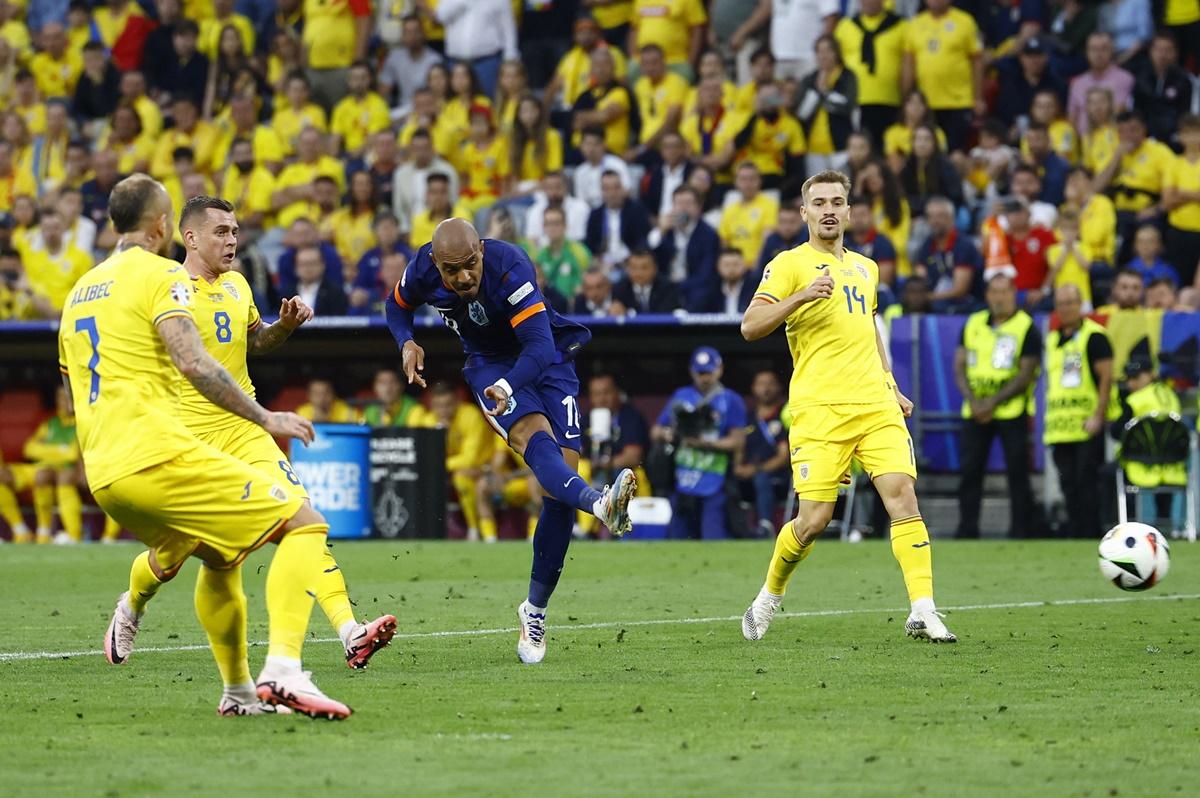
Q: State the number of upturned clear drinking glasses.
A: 0